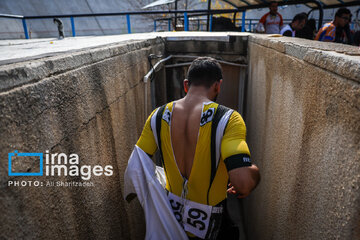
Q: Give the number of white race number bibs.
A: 2